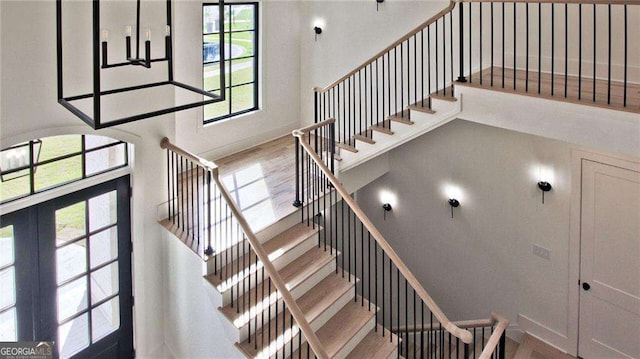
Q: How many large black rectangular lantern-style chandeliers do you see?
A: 1